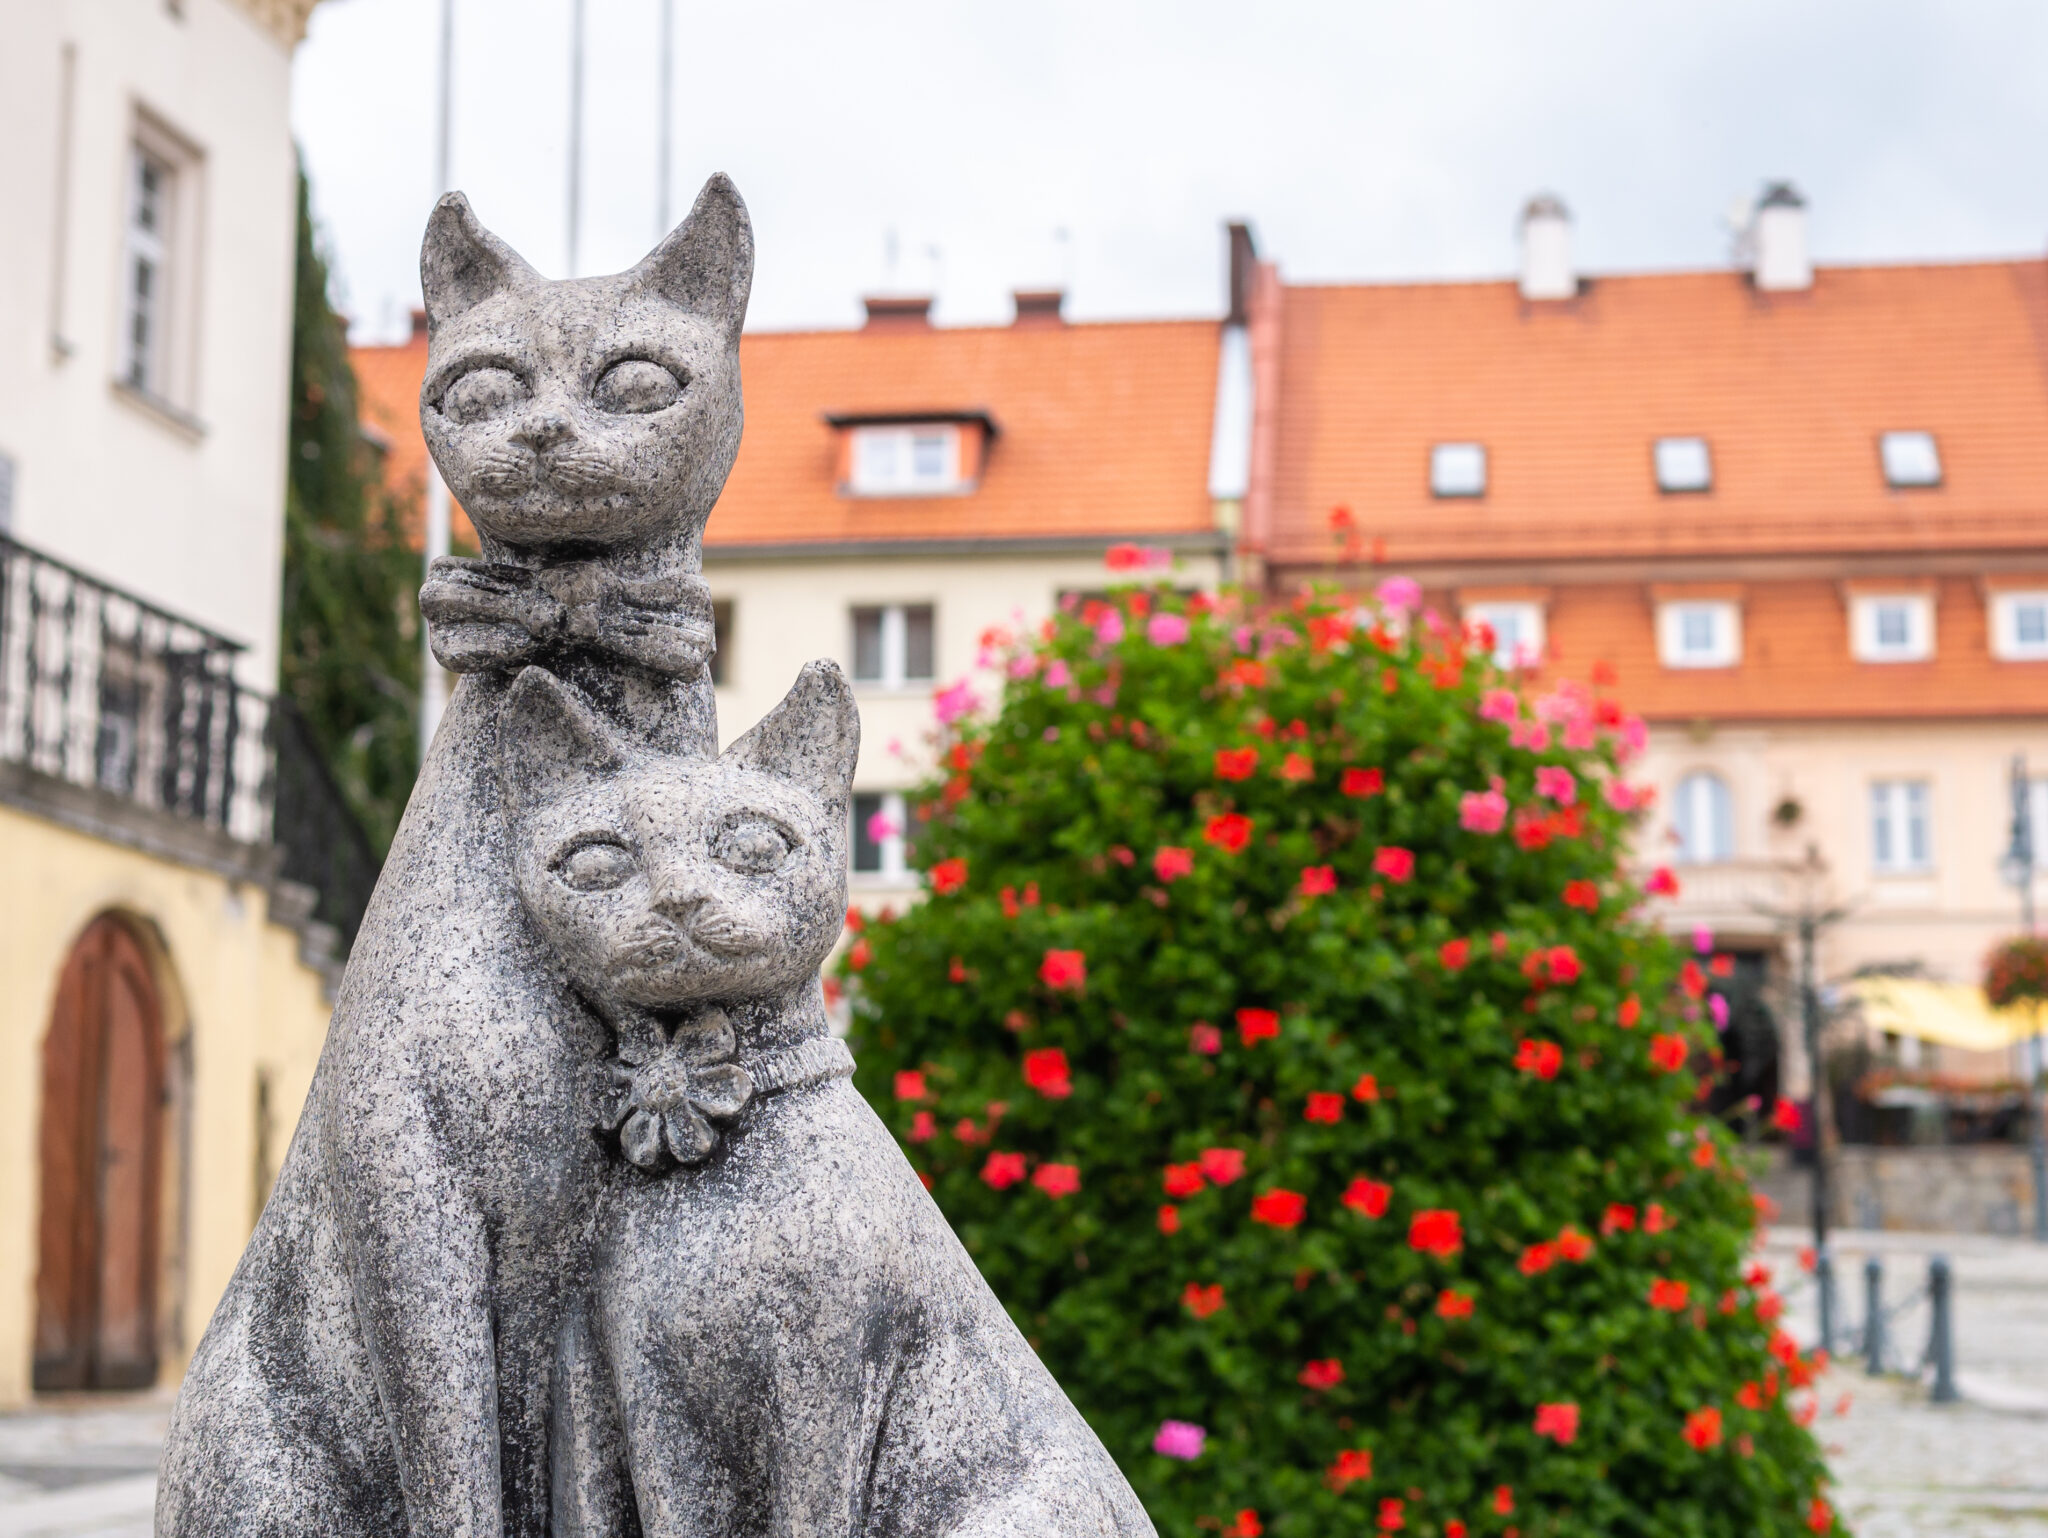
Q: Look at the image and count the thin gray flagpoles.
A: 3